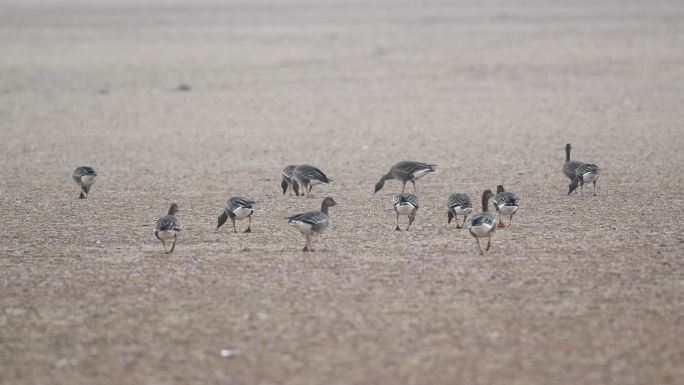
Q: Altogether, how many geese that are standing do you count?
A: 13